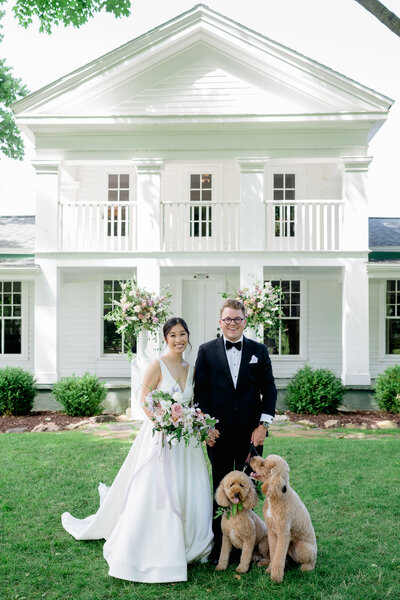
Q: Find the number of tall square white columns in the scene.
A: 4